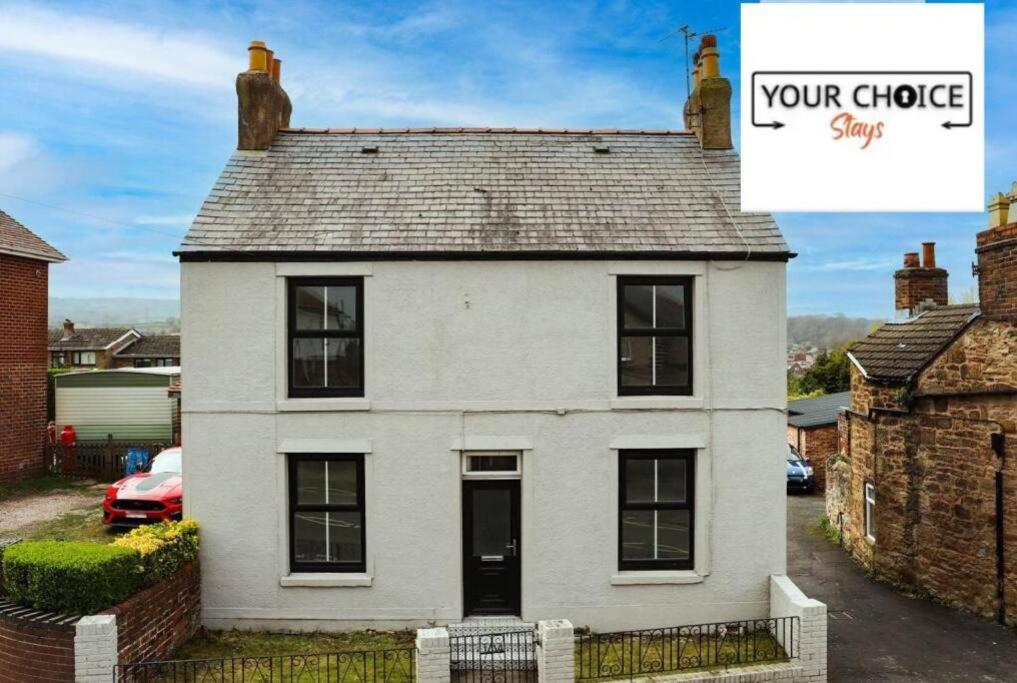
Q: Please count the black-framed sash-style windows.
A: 4